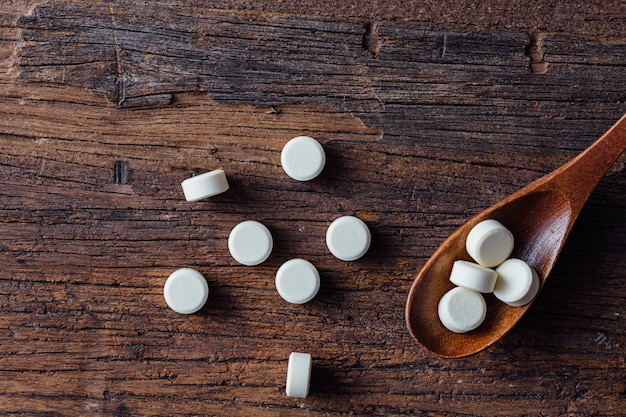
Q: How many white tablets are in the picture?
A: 11